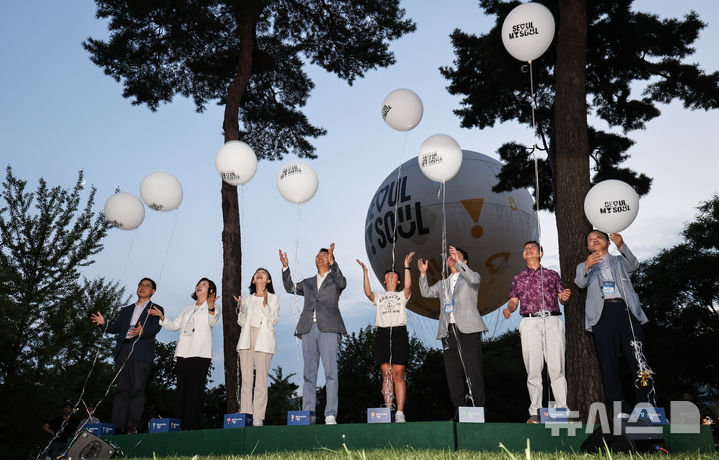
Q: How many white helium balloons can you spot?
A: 8